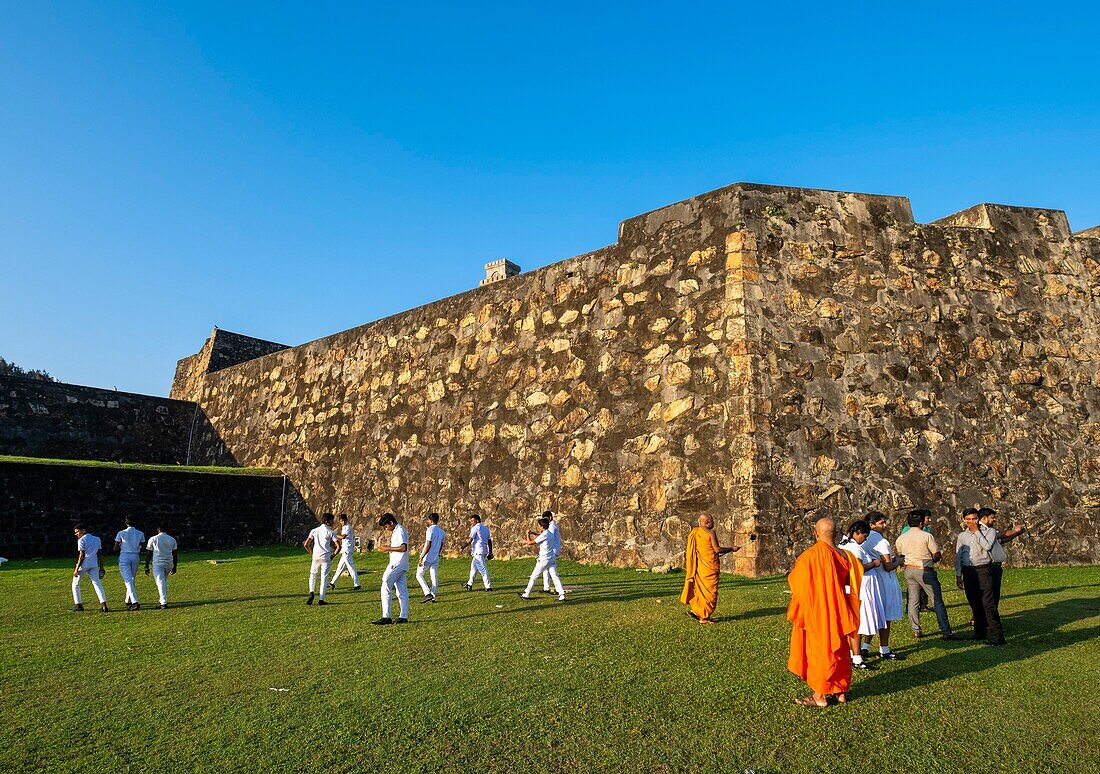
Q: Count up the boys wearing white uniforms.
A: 10